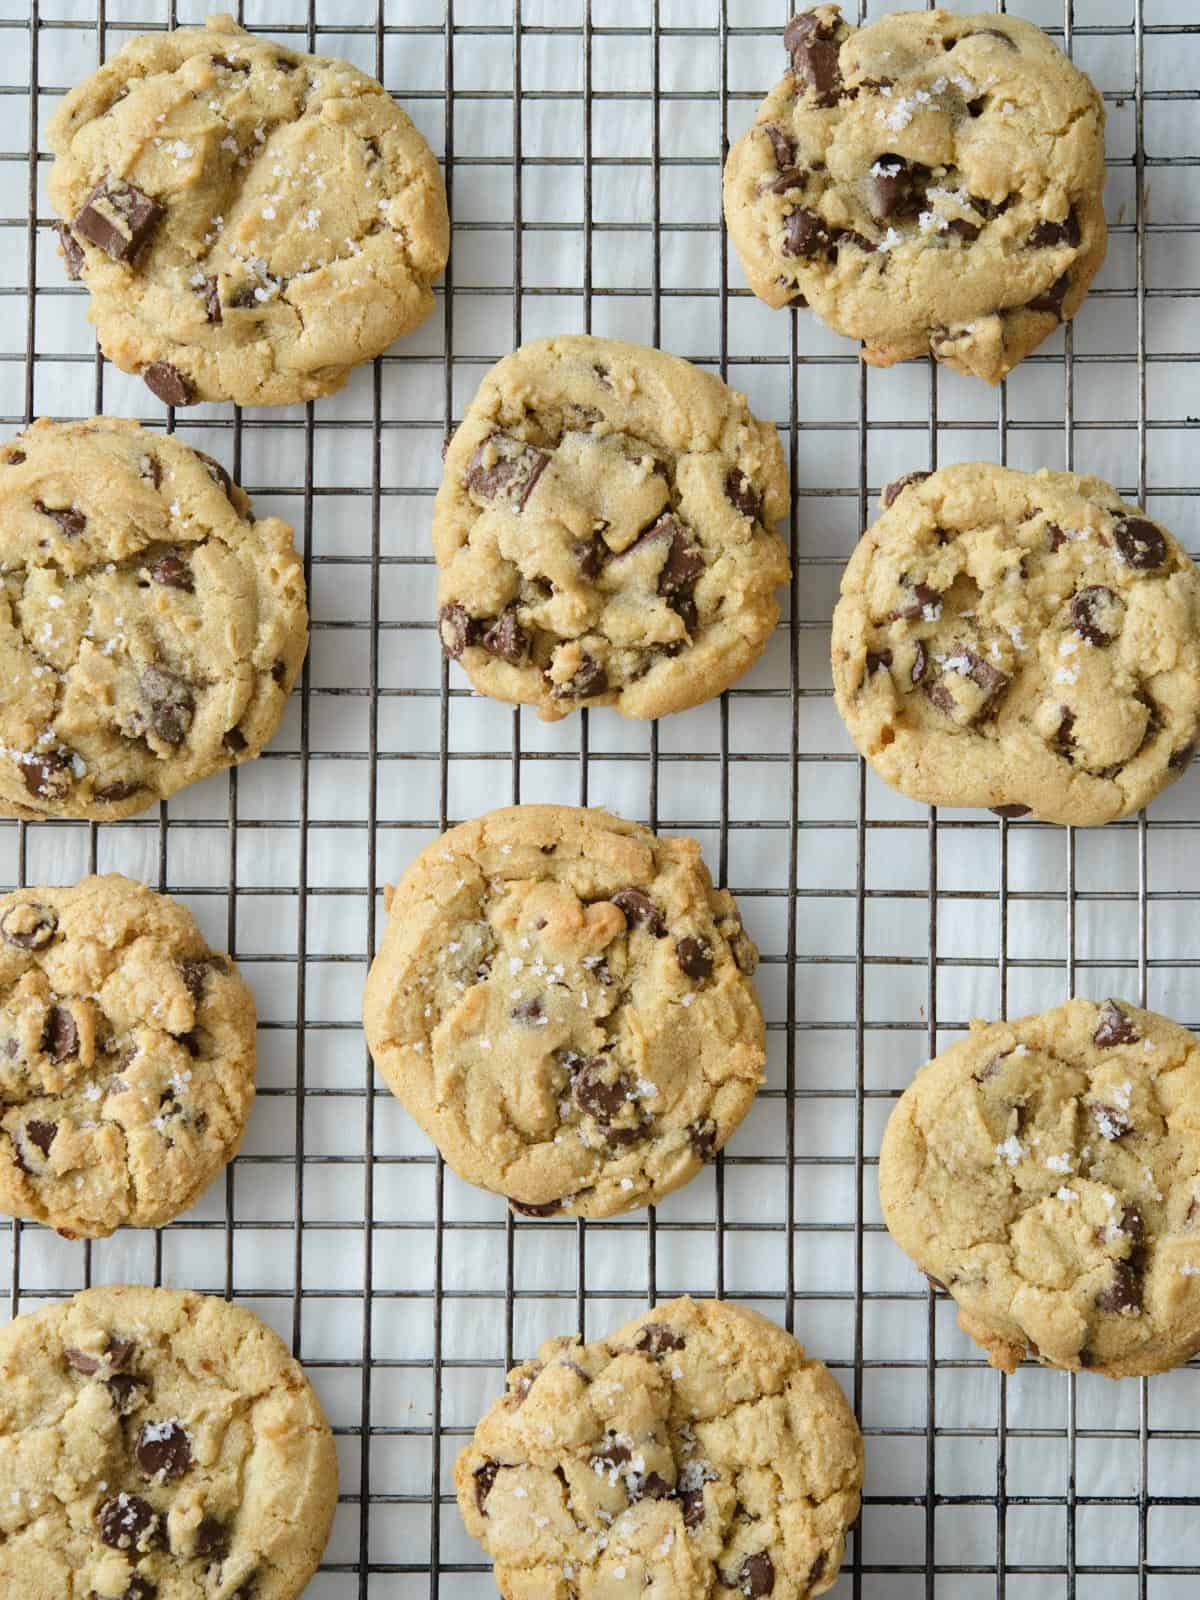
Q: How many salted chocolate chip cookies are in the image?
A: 9